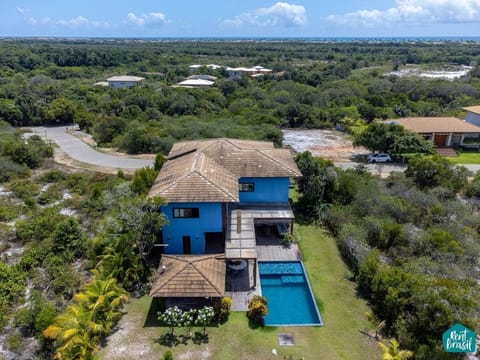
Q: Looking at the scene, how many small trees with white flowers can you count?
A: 3